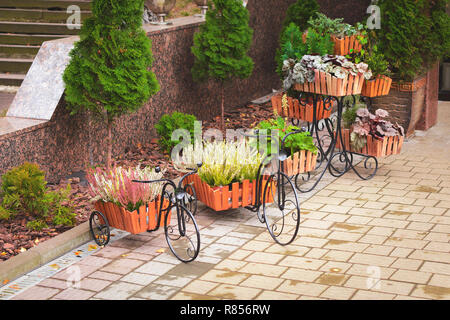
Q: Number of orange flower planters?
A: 8